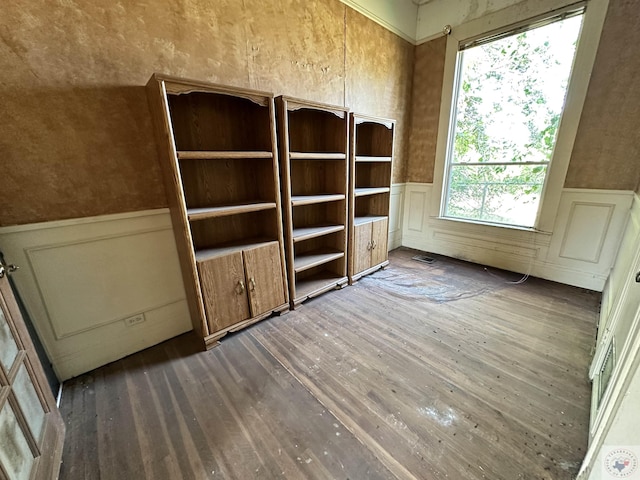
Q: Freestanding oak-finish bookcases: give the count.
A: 3